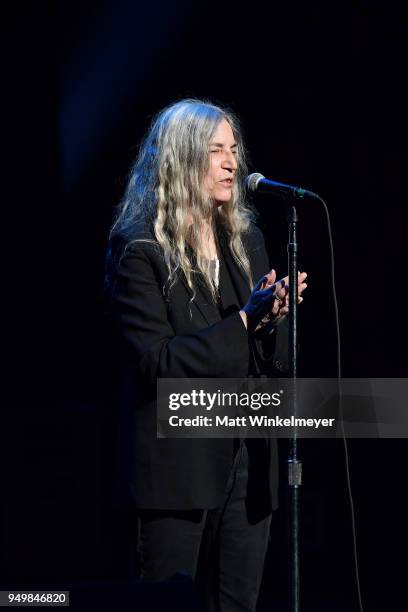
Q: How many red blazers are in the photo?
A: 0